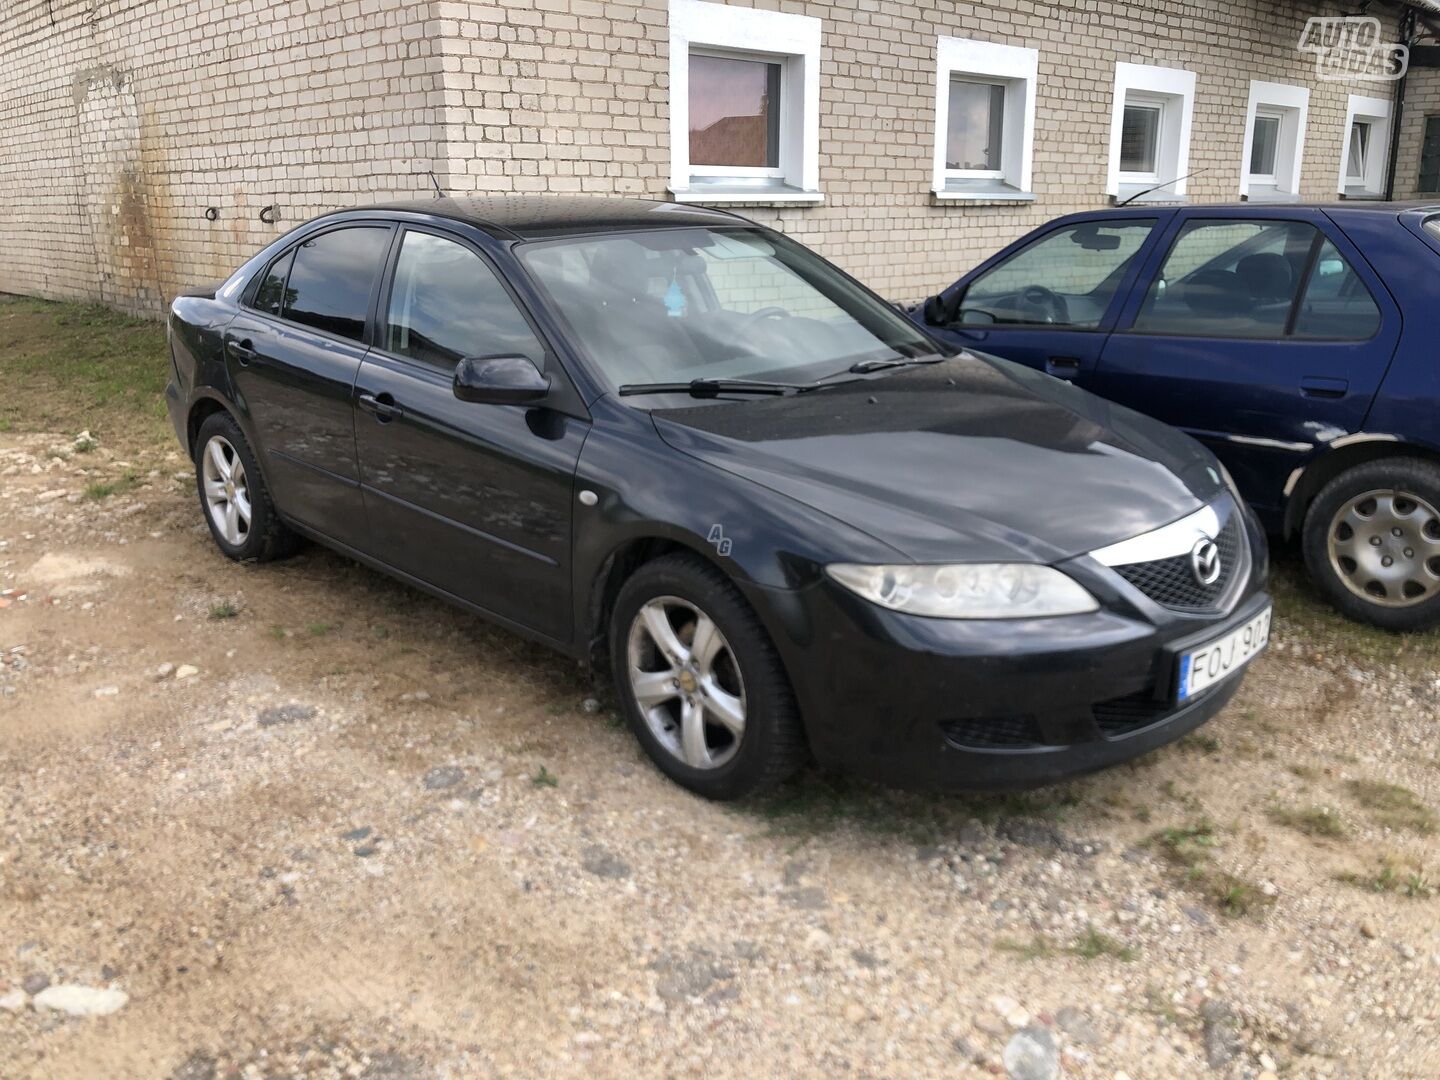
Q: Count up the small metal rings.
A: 2